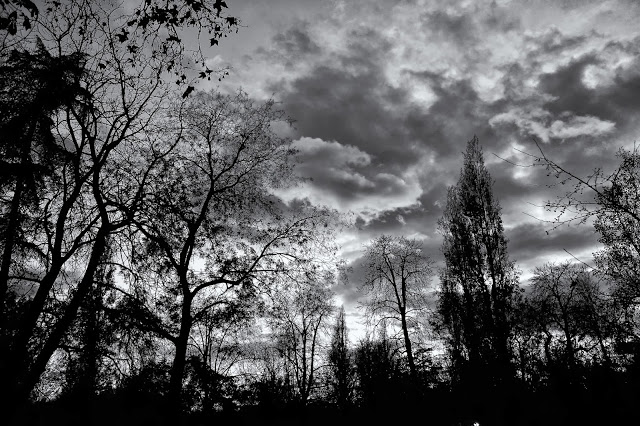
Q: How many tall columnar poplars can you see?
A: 1